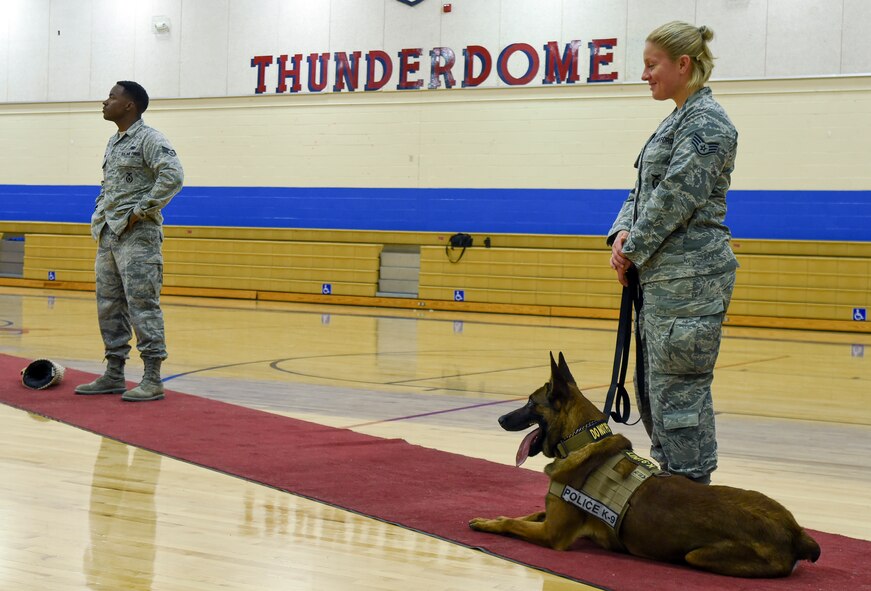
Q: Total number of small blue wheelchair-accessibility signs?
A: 4